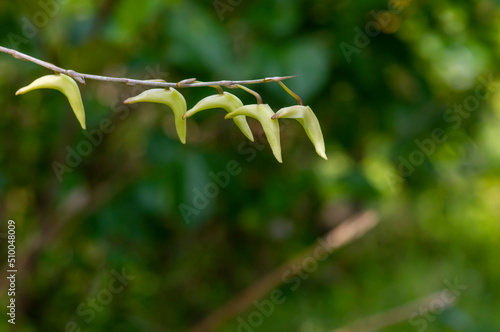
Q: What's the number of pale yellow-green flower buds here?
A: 5